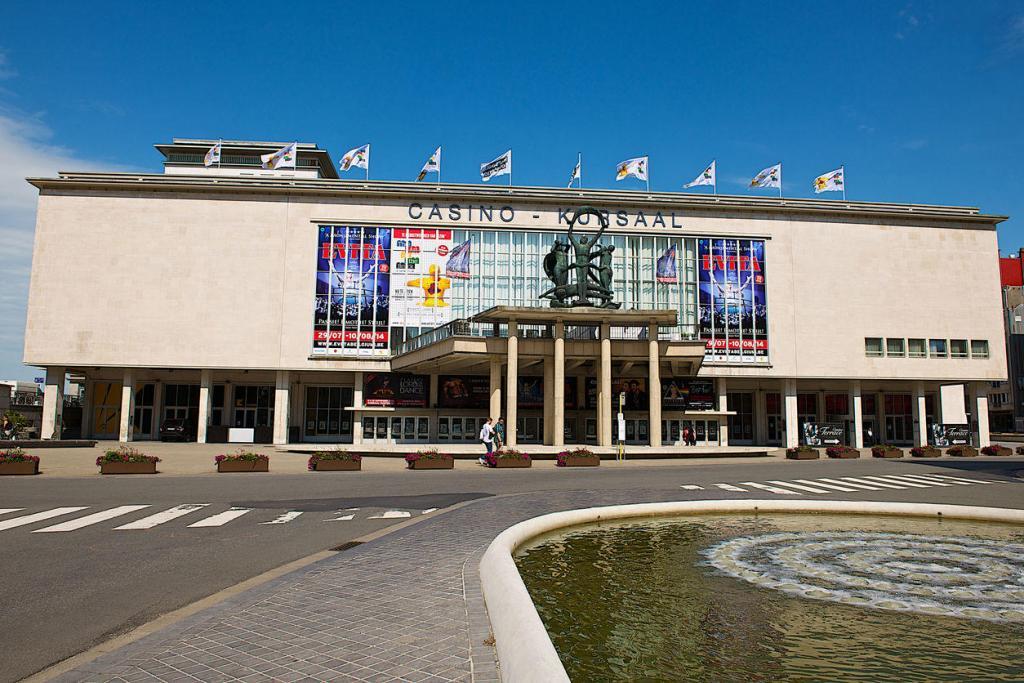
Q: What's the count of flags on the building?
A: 10